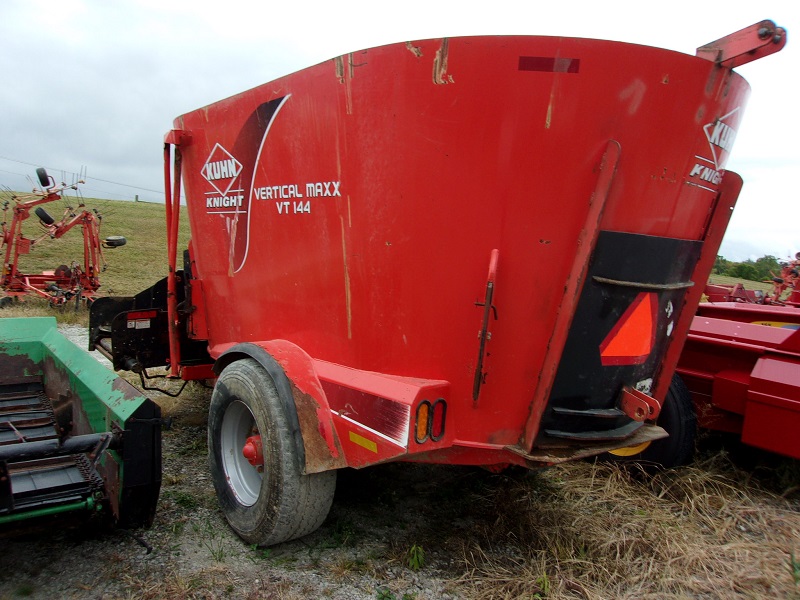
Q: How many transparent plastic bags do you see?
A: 0